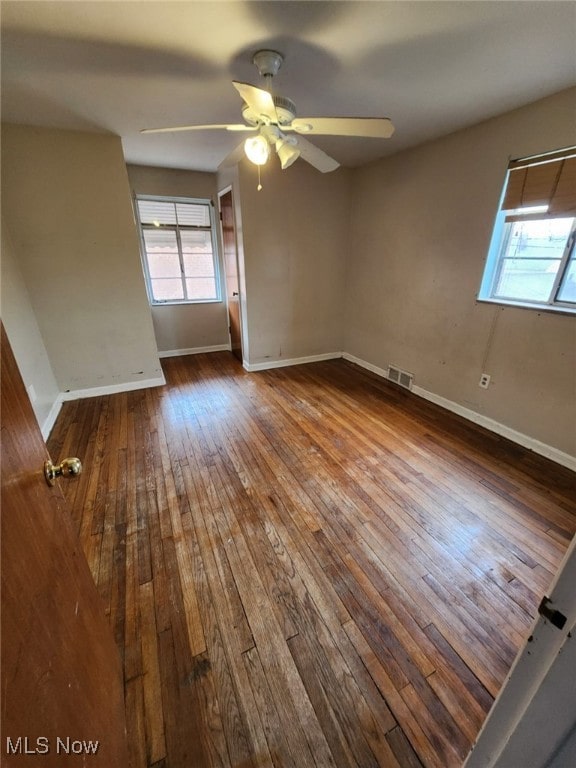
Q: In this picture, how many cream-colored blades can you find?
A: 5